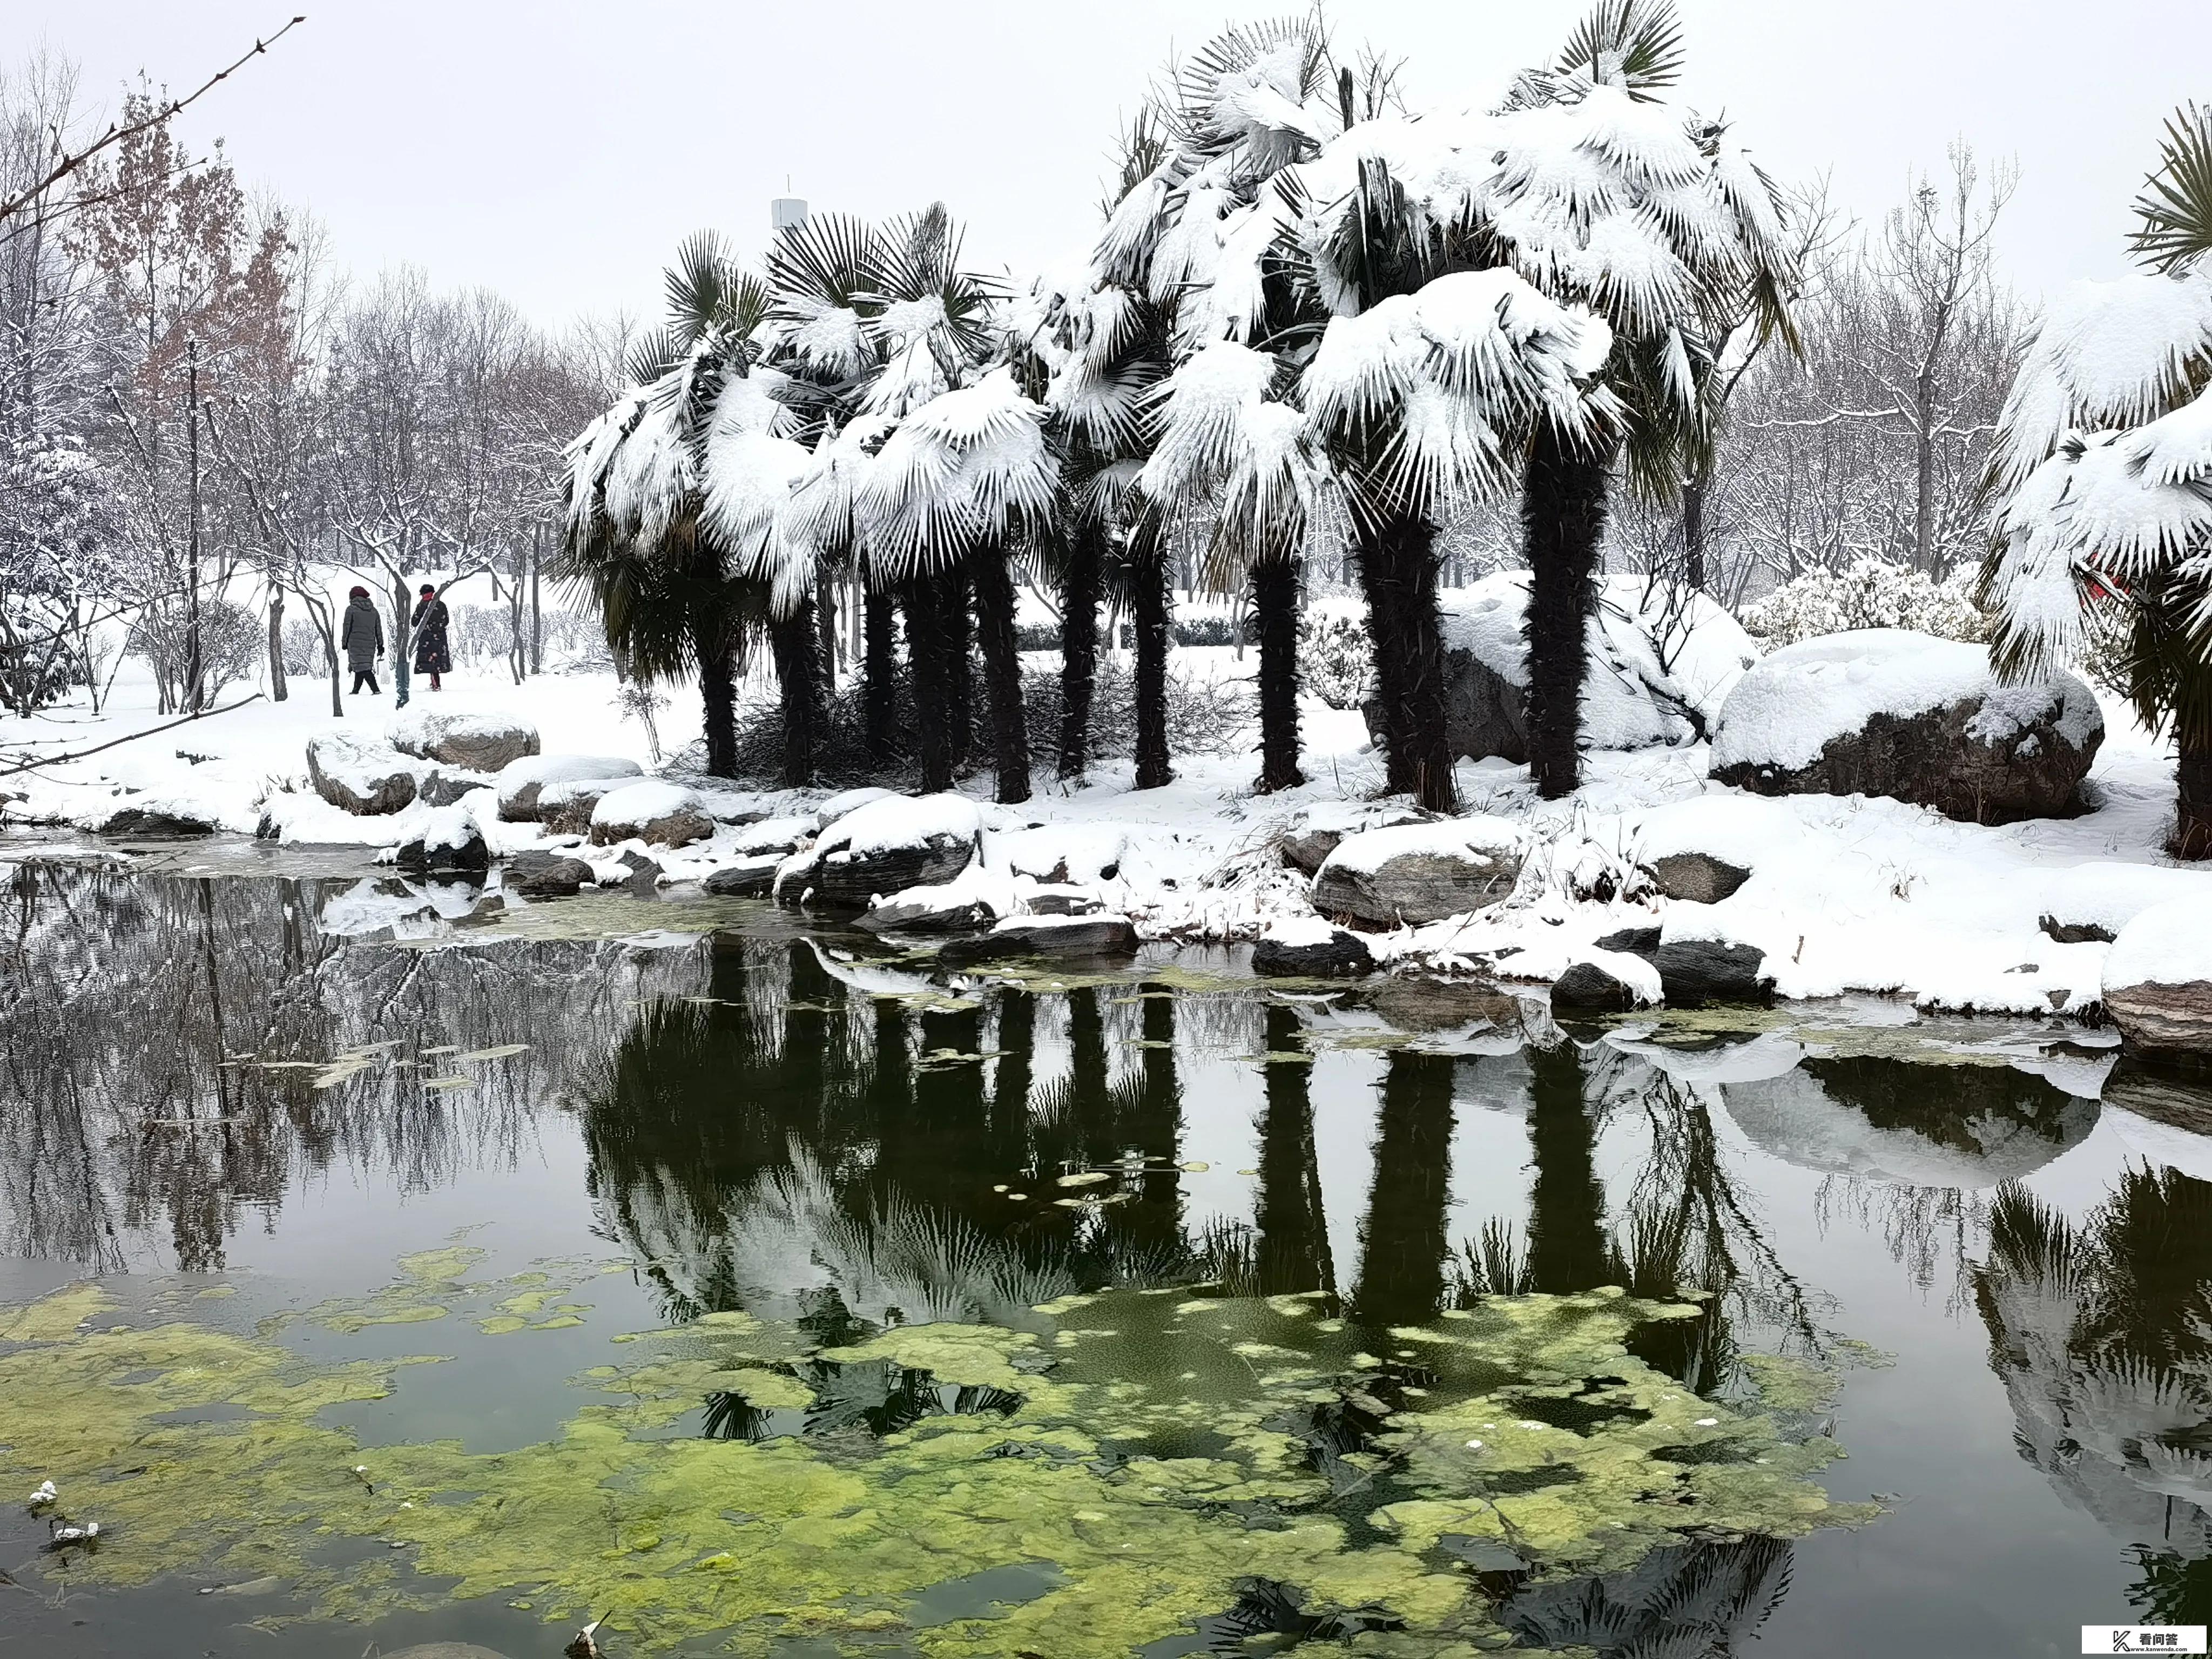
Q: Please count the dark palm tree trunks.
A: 12